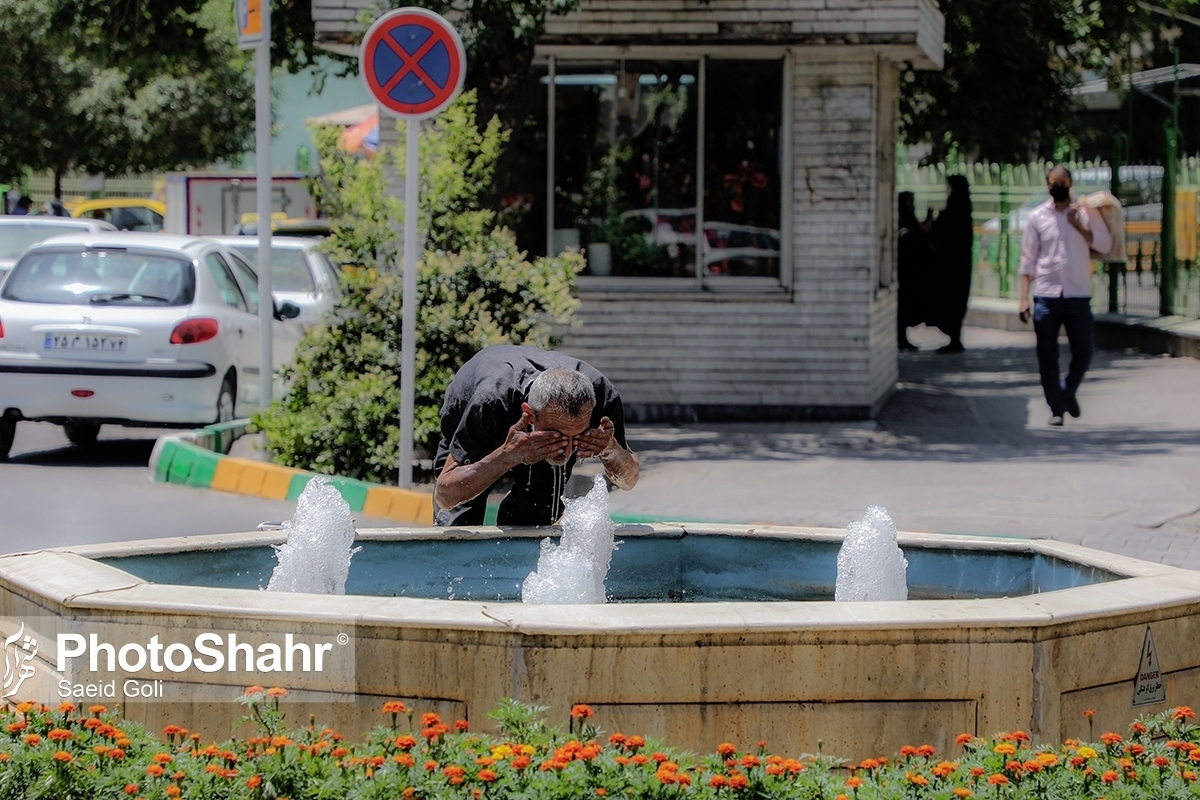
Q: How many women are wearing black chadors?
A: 2